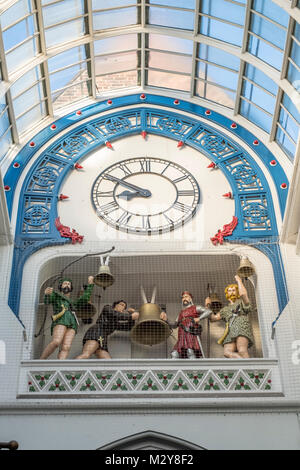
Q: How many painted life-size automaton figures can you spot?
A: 4